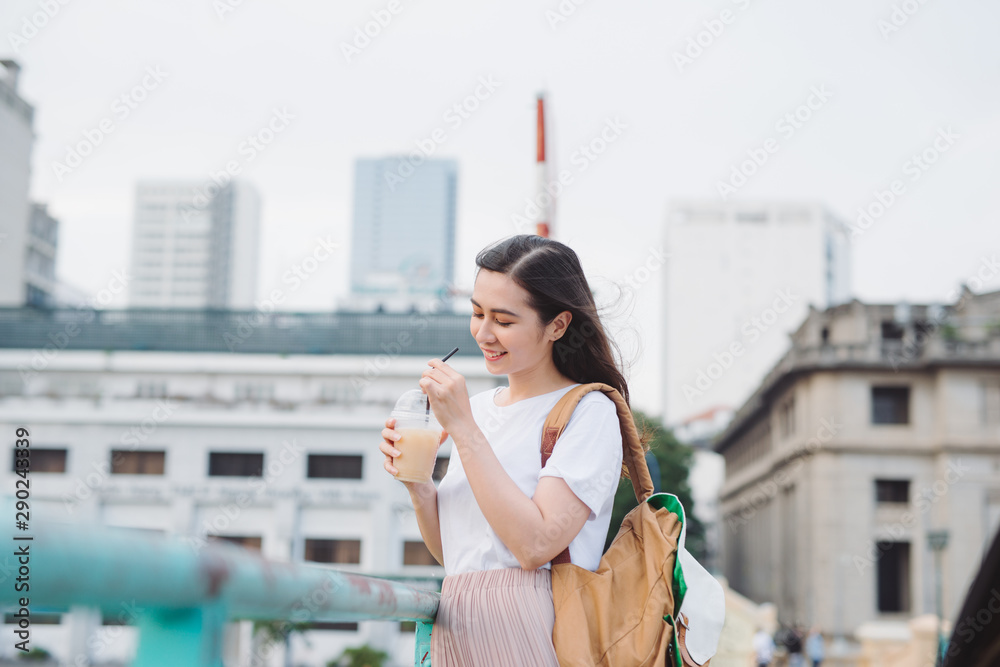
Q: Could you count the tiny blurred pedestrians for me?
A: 3